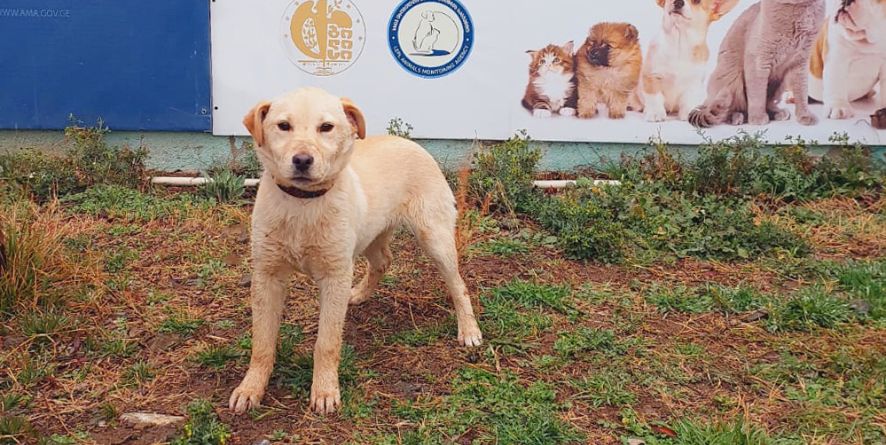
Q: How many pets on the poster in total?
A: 5